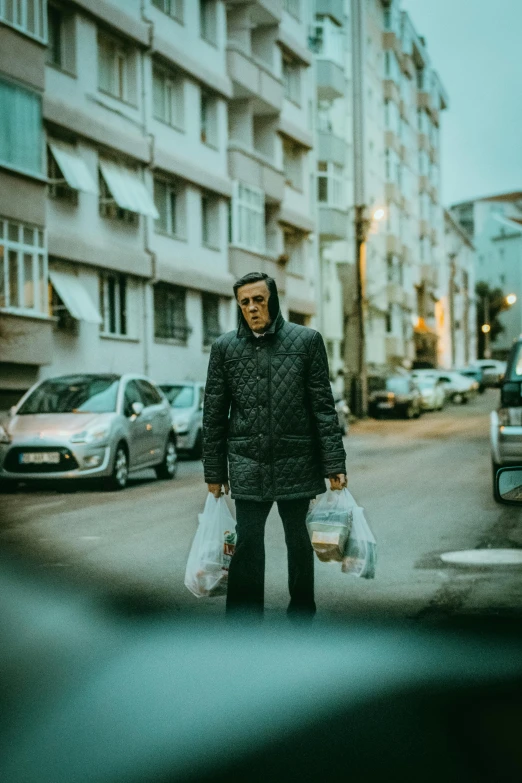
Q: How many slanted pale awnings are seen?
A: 3